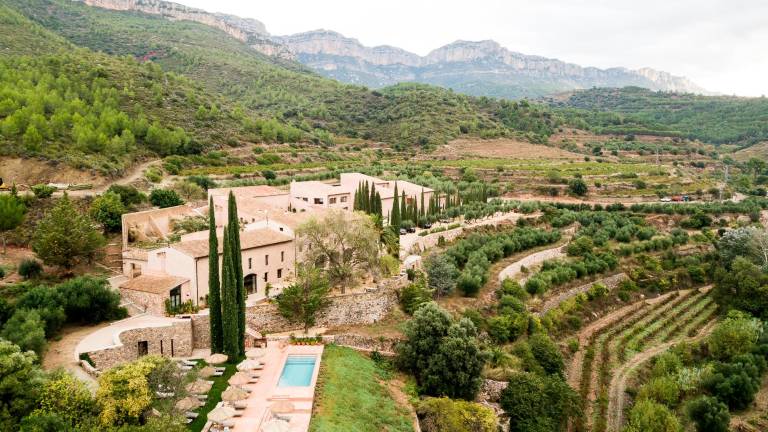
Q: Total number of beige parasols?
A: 11